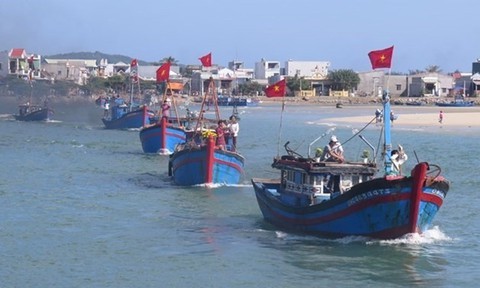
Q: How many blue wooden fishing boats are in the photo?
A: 5